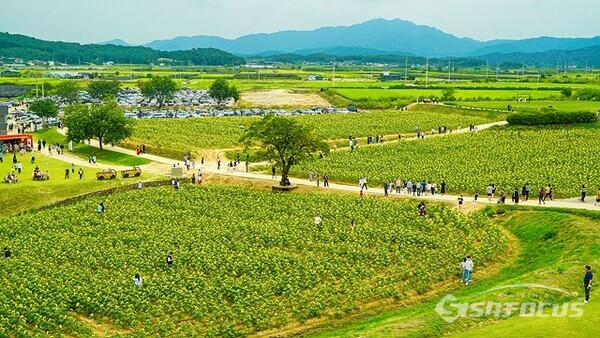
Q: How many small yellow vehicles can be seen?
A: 2